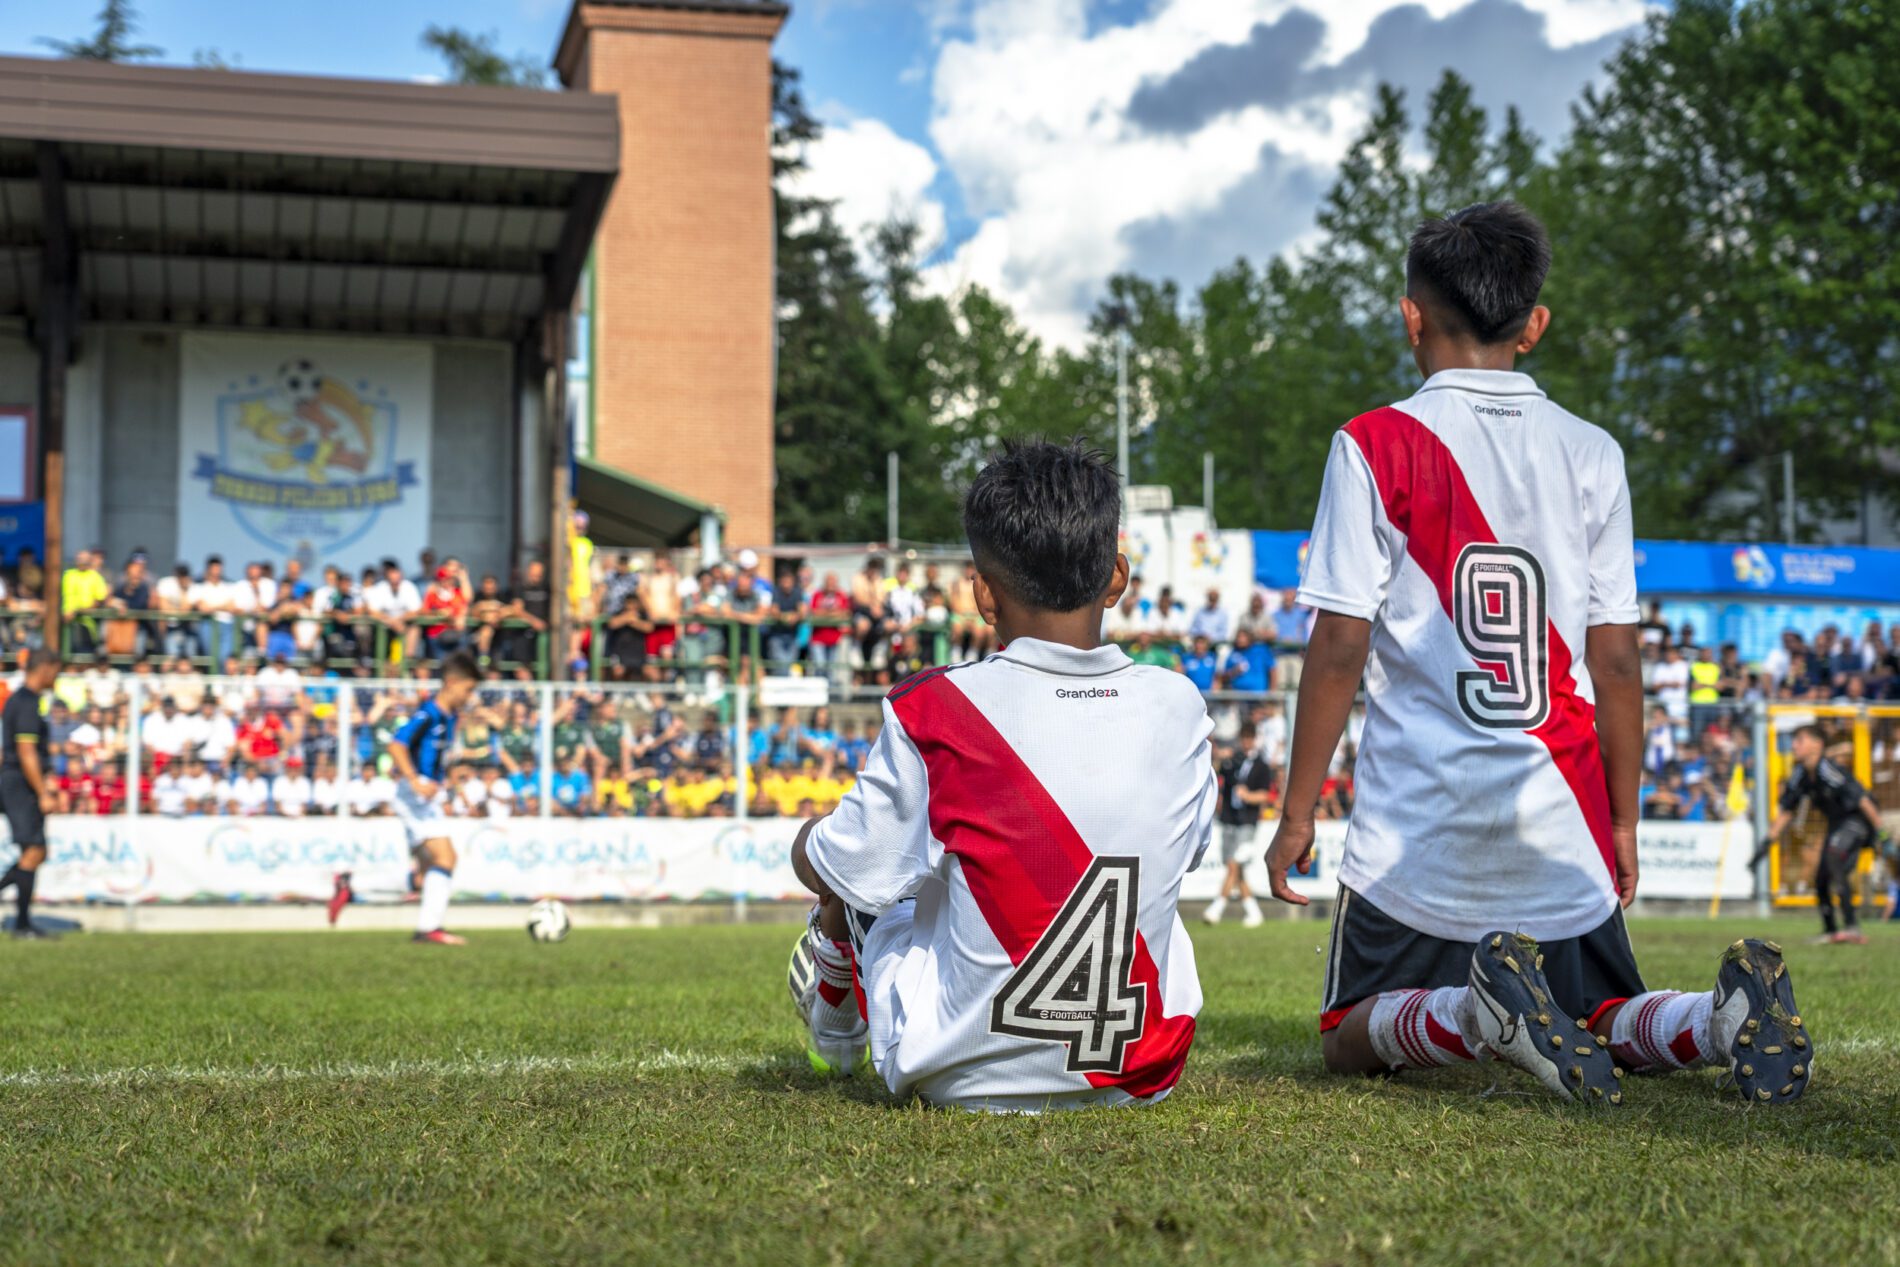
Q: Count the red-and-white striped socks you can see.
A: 3